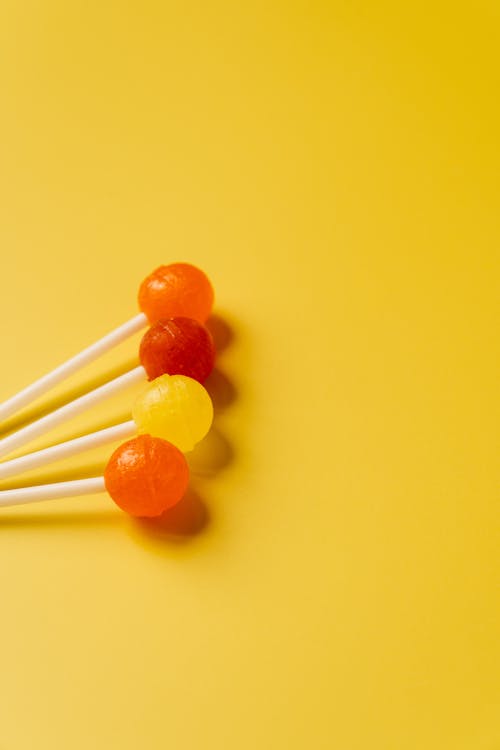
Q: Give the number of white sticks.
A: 4